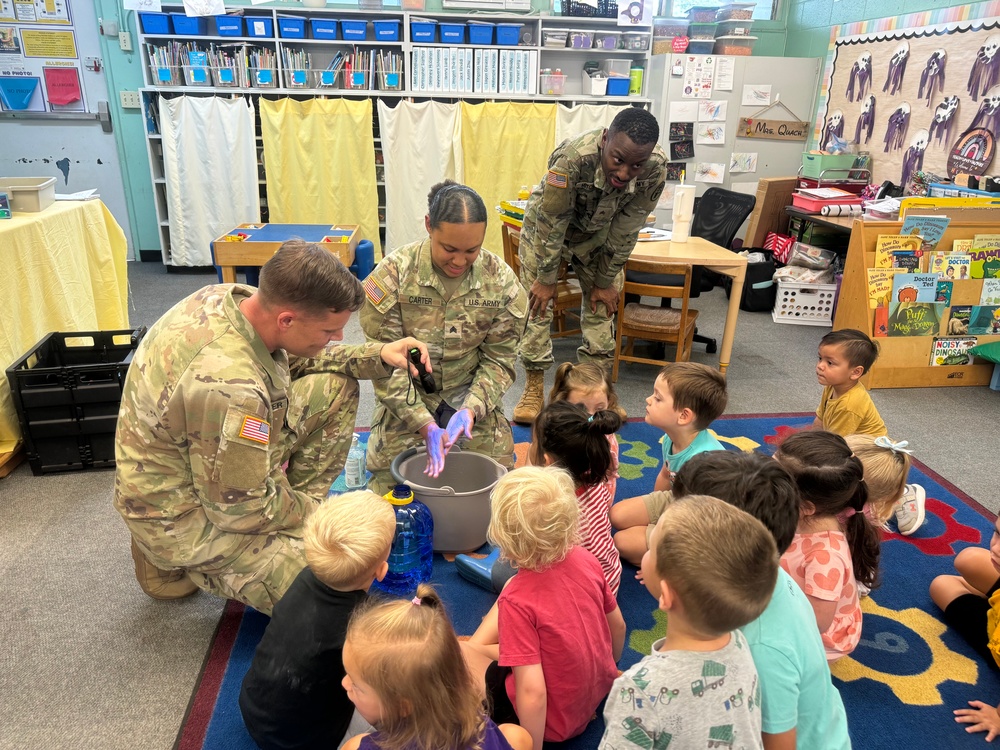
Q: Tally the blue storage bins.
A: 13